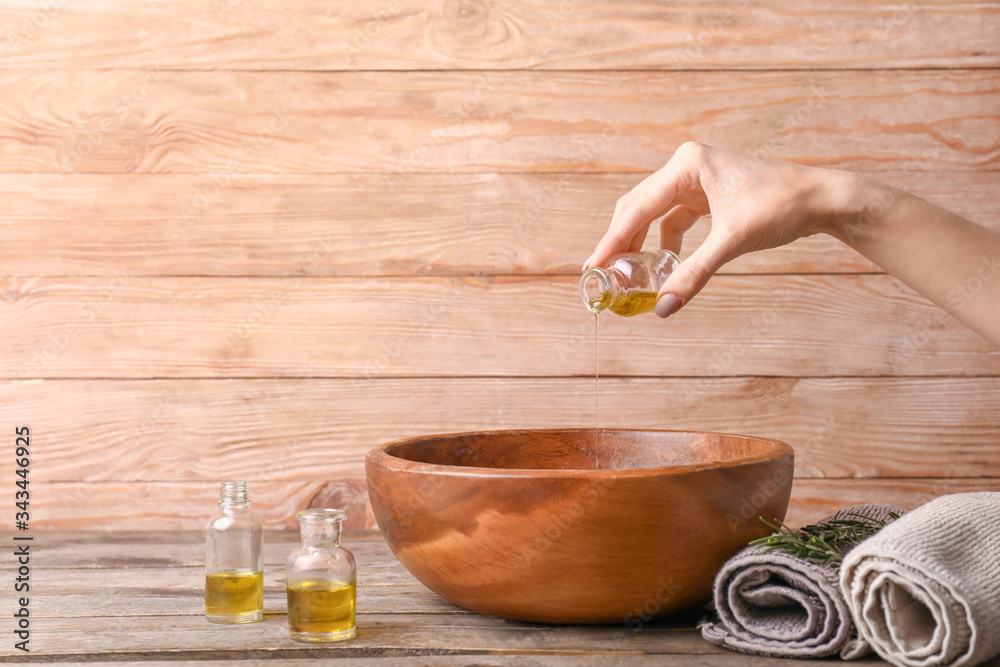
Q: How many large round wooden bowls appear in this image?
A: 1